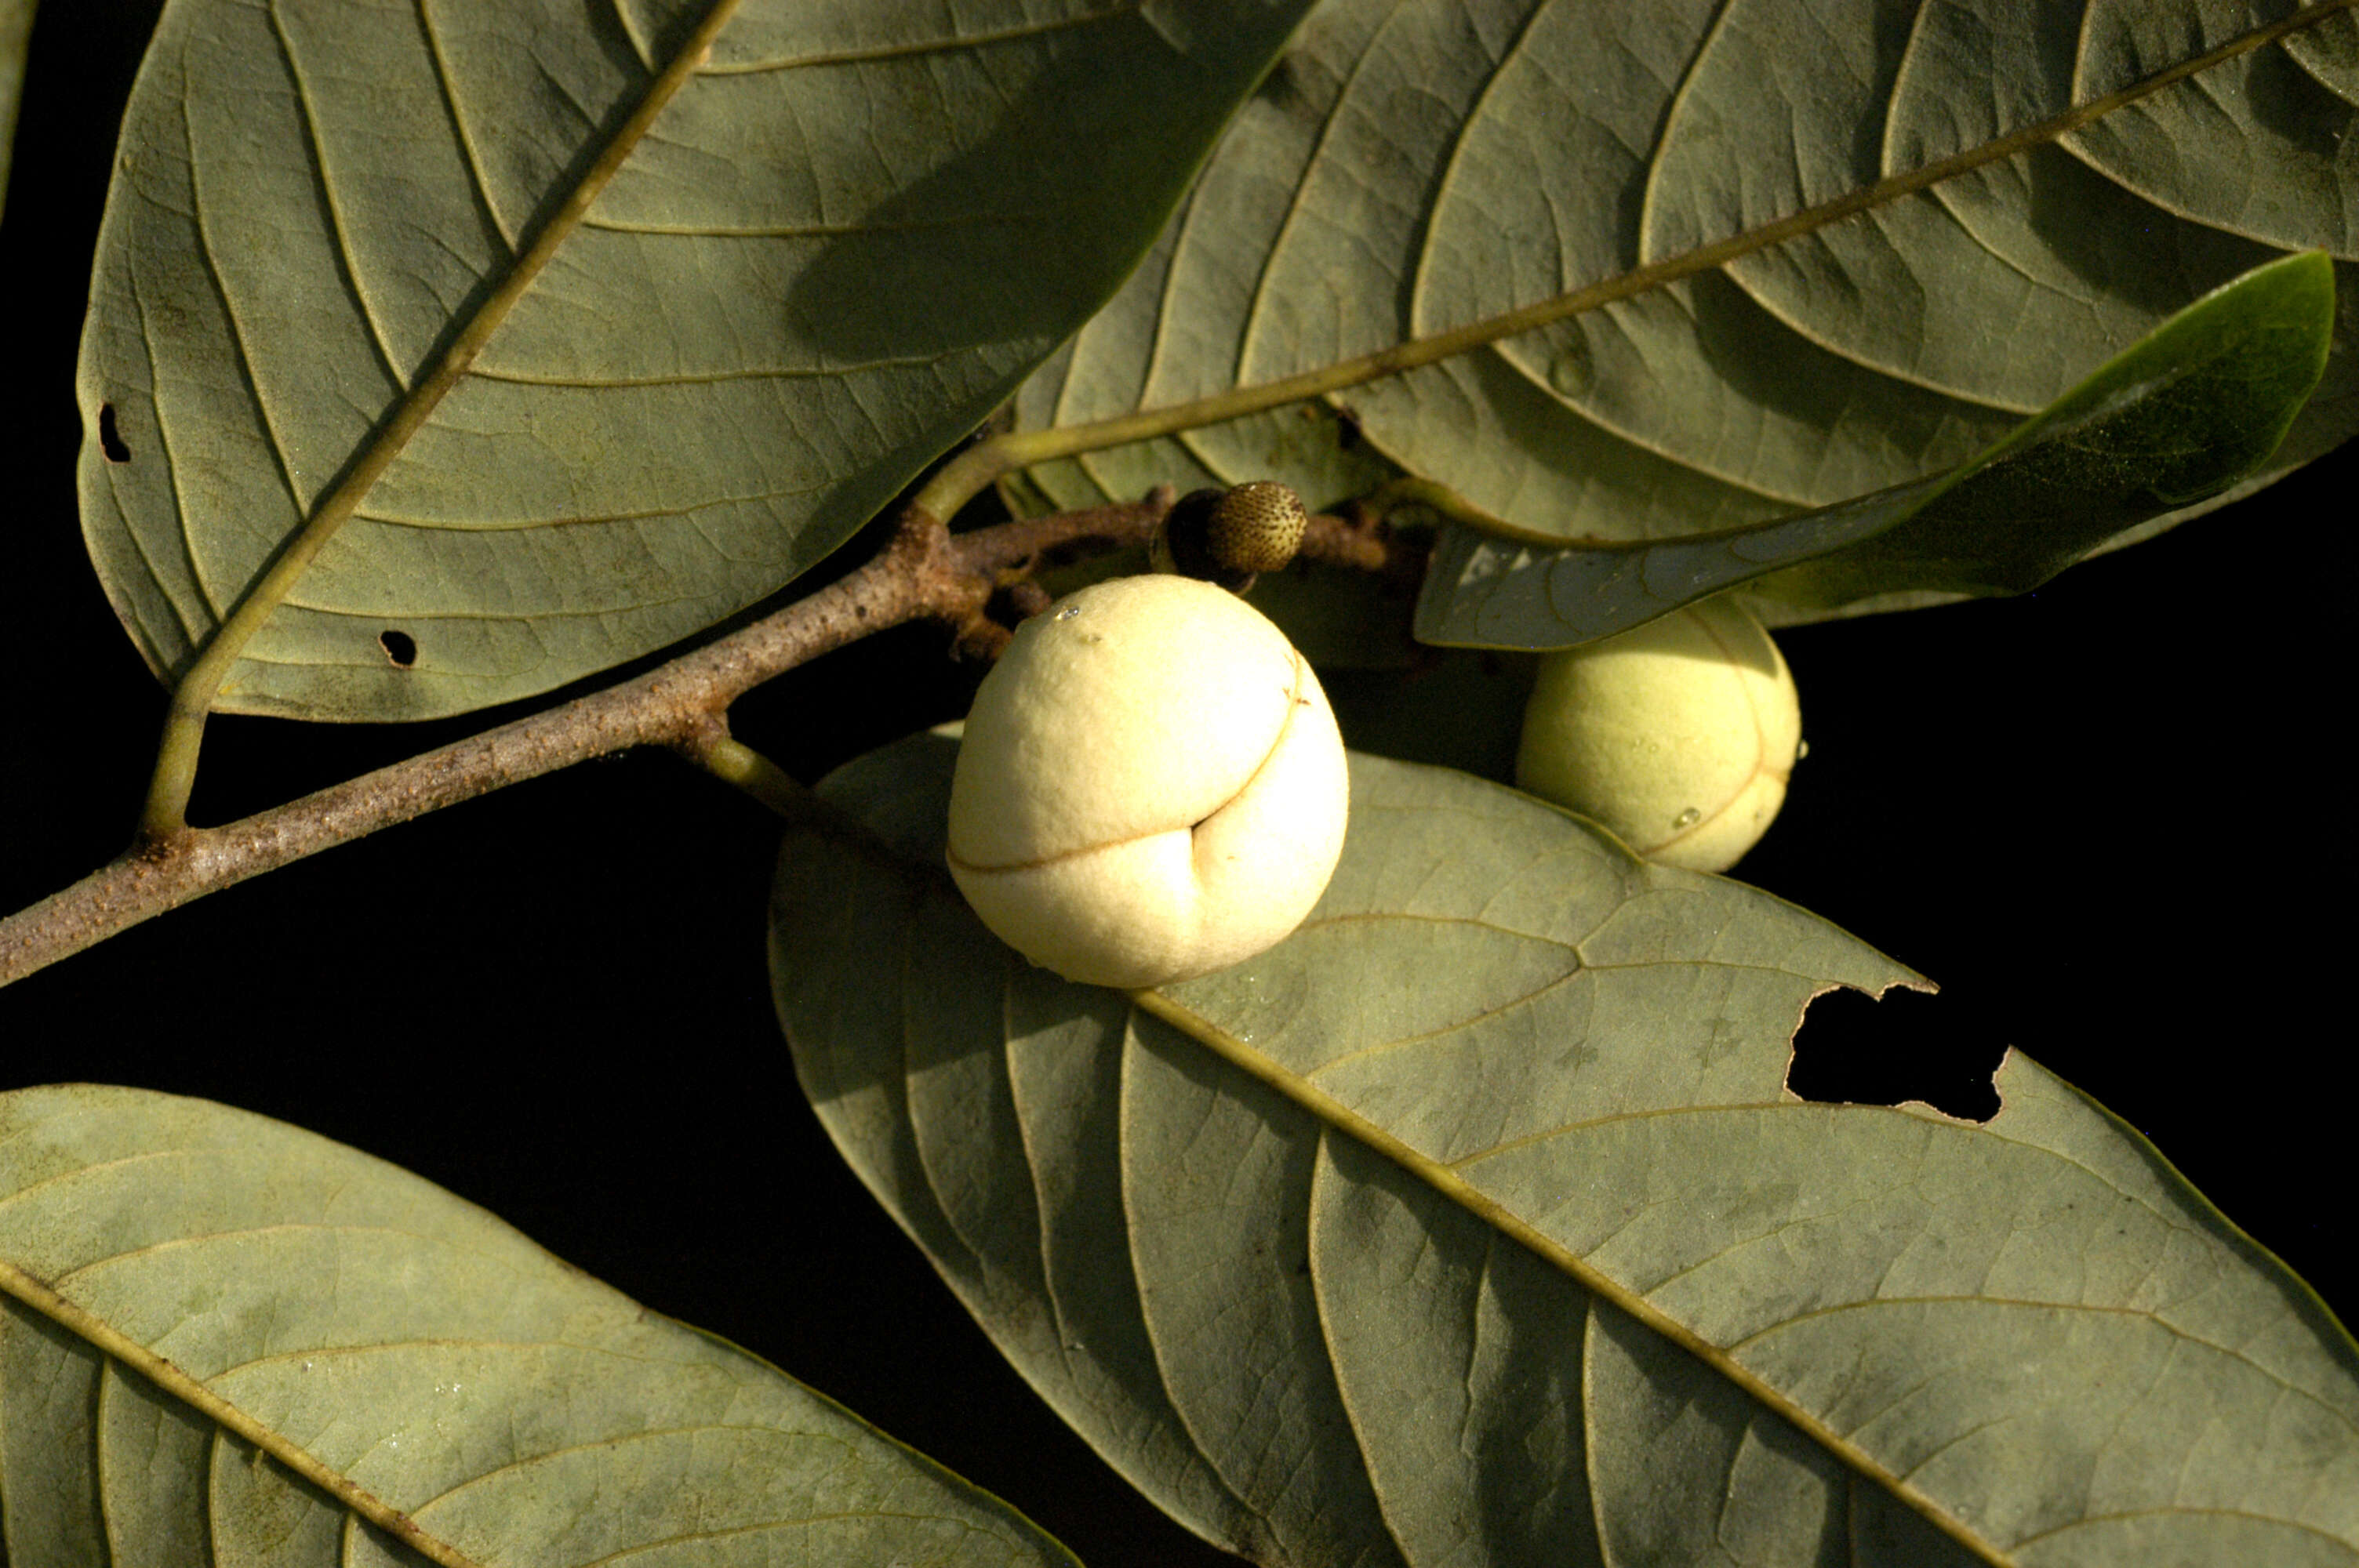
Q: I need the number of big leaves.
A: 4